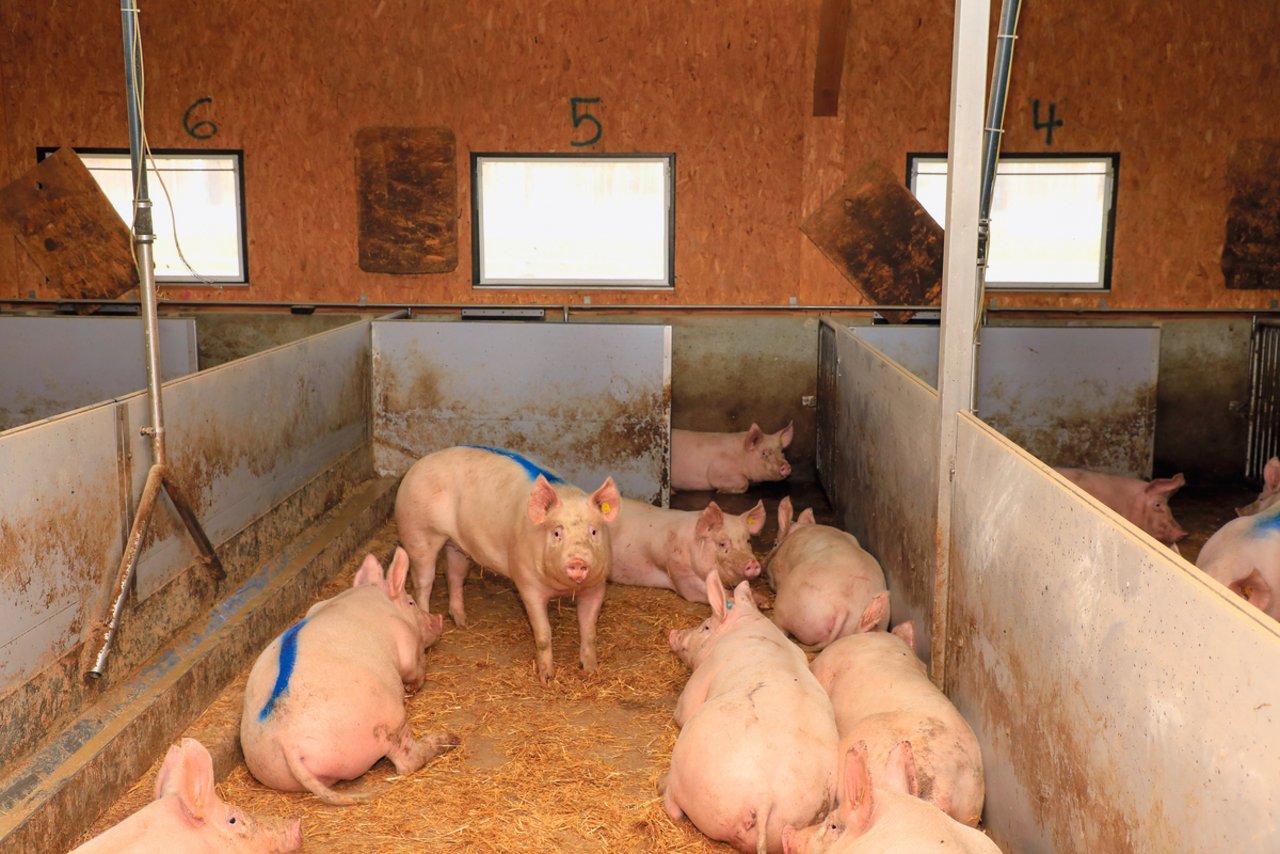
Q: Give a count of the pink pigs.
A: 12